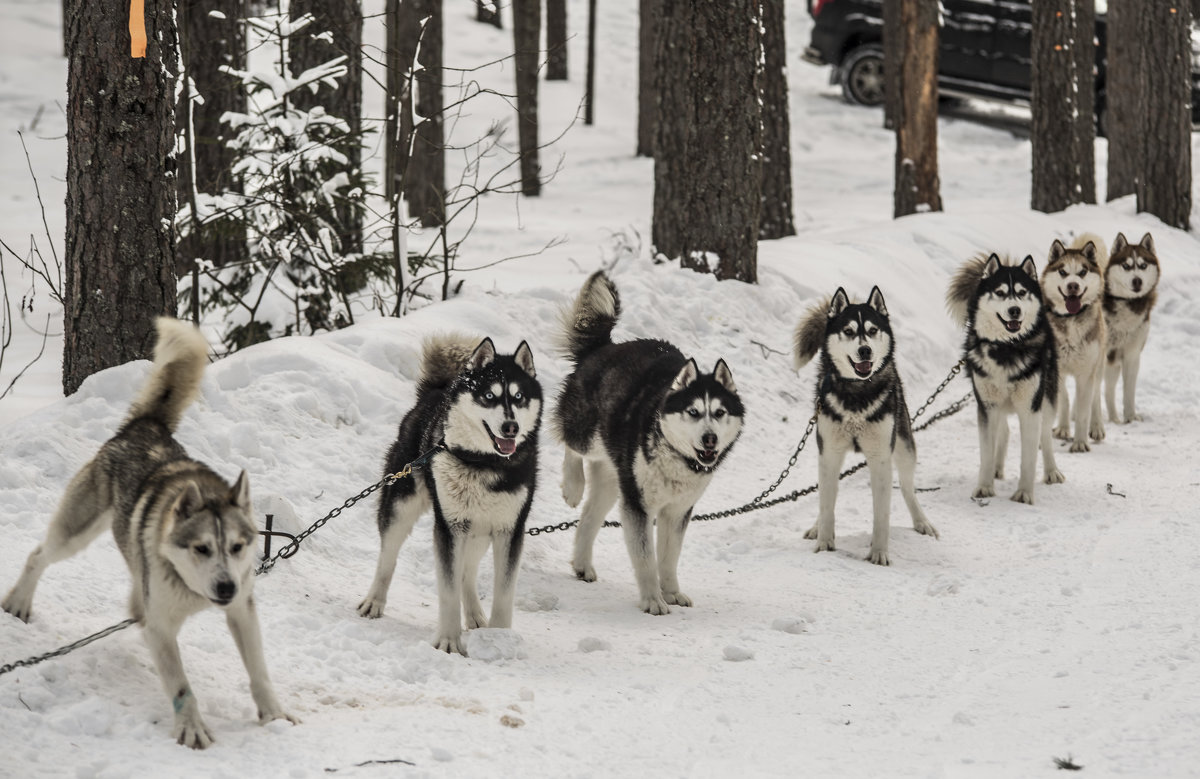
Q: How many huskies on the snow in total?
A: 7